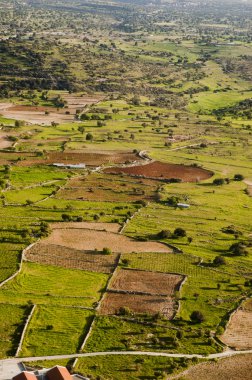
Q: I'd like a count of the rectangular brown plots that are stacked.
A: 2